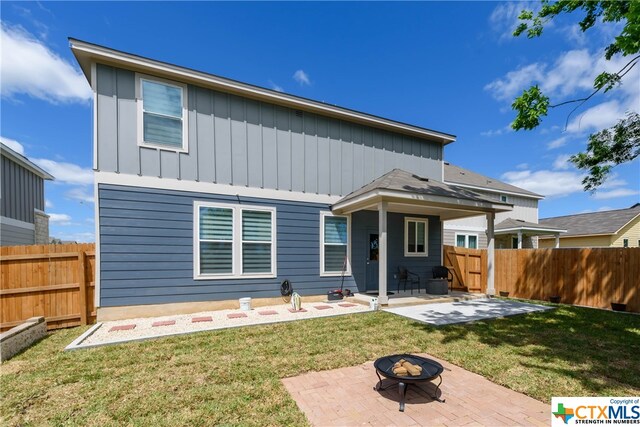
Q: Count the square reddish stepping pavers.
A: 8